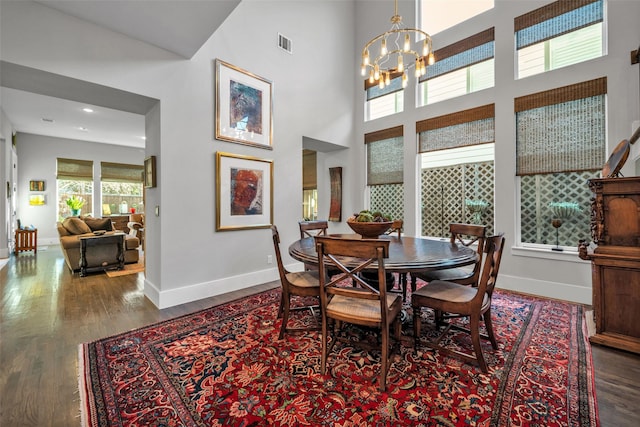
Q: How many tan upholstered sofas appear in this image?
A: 1